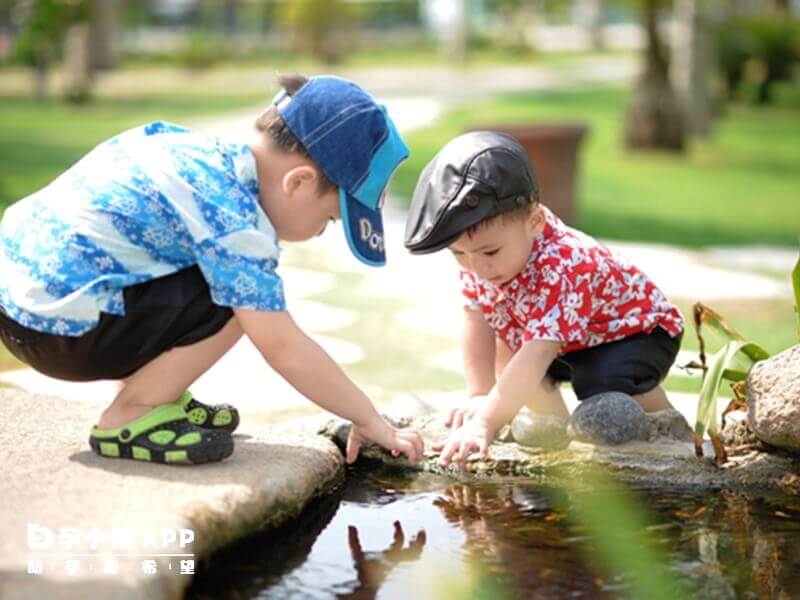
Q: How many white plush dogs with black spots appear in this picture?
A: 0